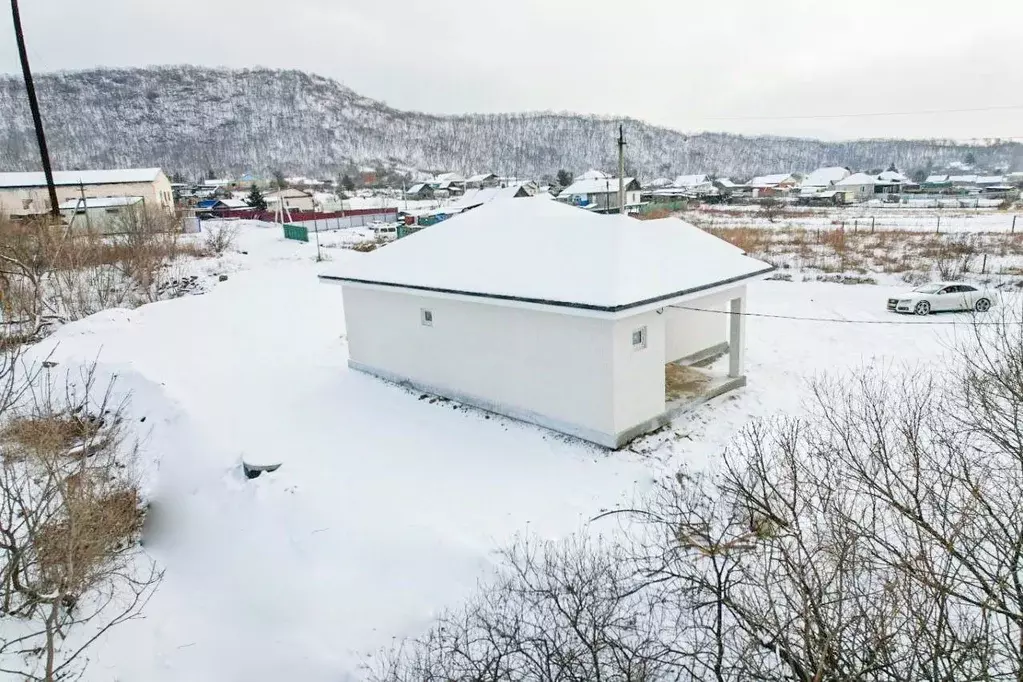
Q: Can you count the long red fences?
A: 1